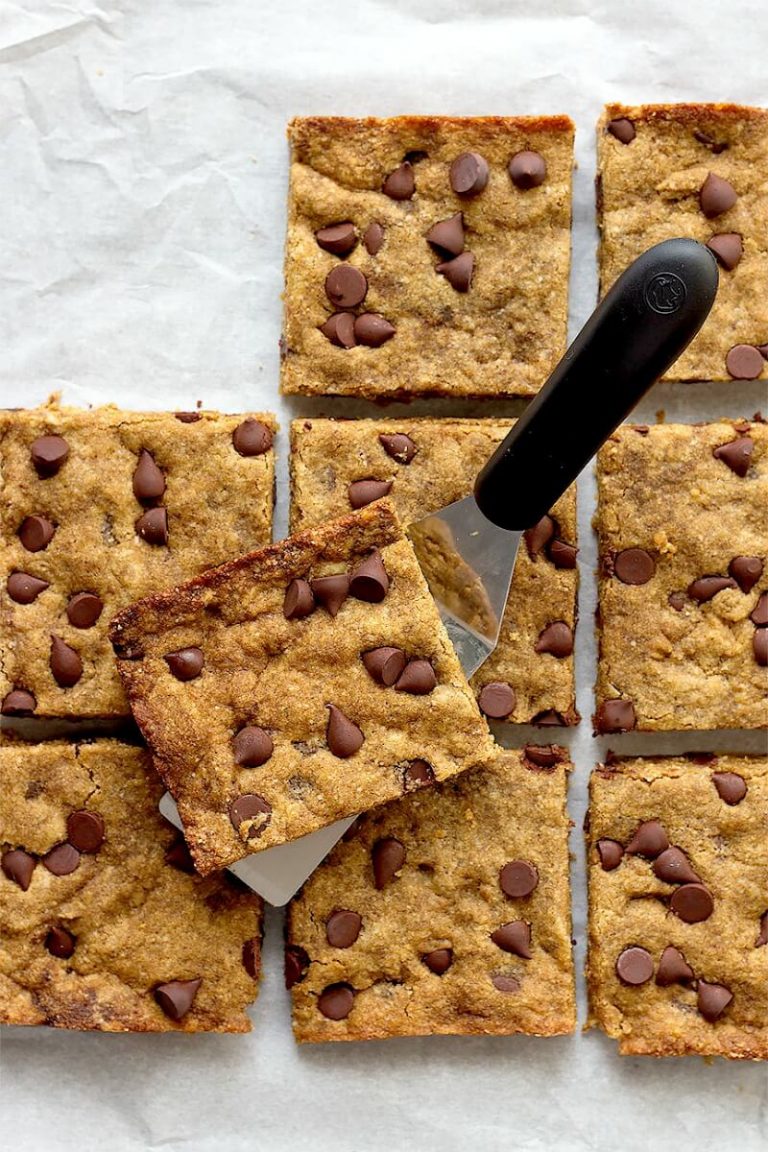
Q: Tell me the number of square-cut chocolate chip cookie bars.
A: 9